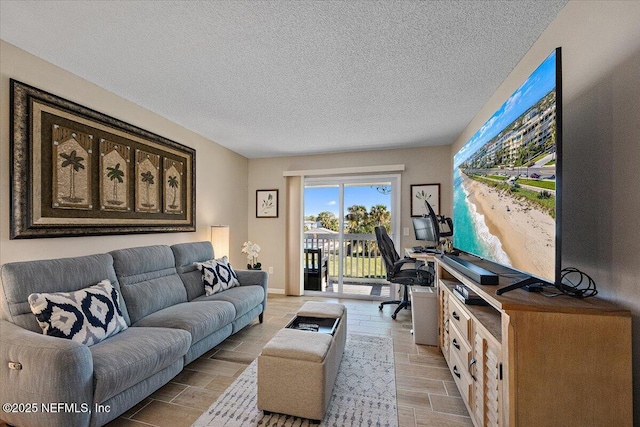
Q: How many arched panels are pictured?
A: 4